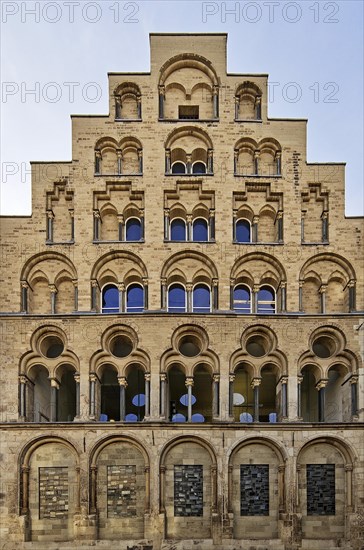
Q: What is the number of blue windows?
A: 10